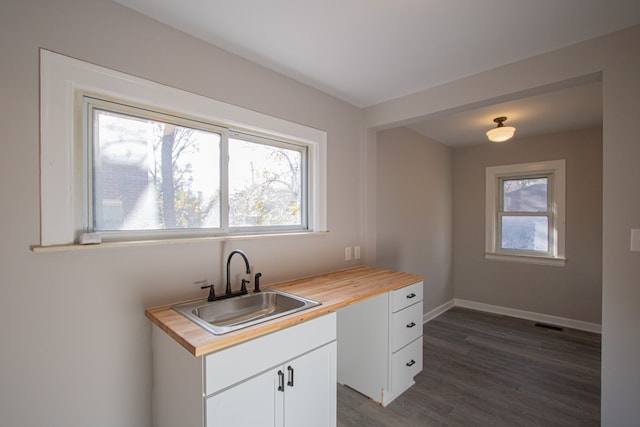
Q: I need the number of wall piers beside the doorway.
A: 2